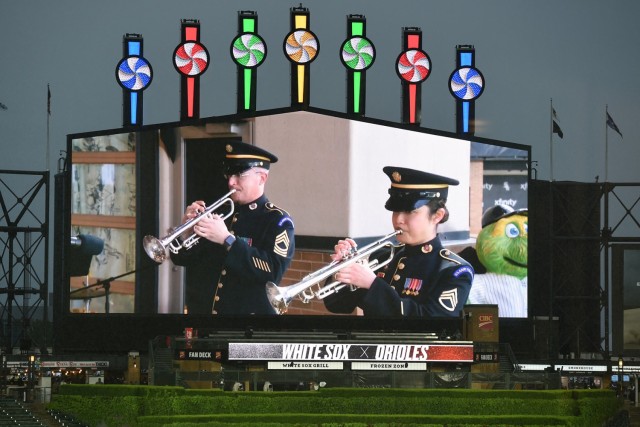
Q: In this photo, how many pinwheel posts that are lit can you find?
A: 7